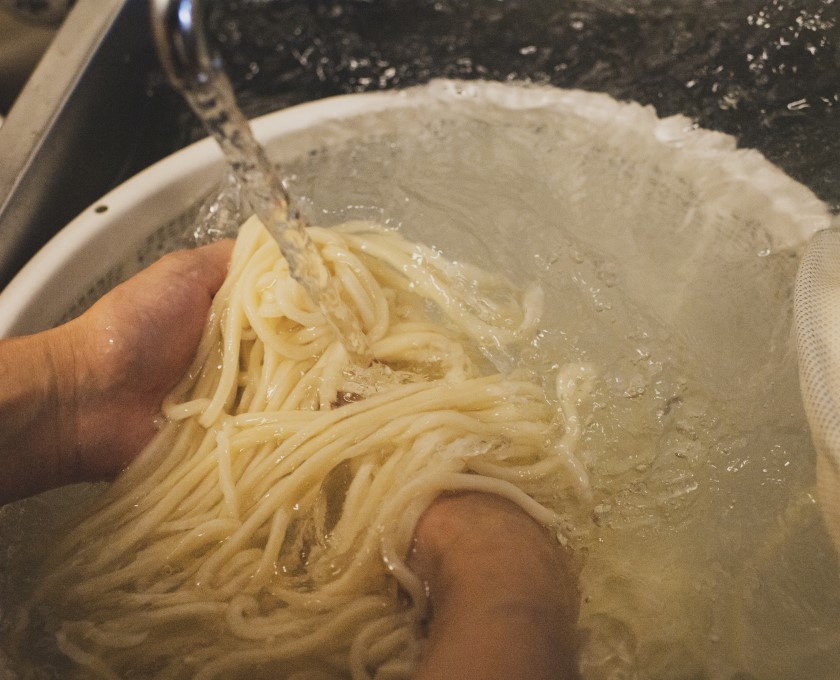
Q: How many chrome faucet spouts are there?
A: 1